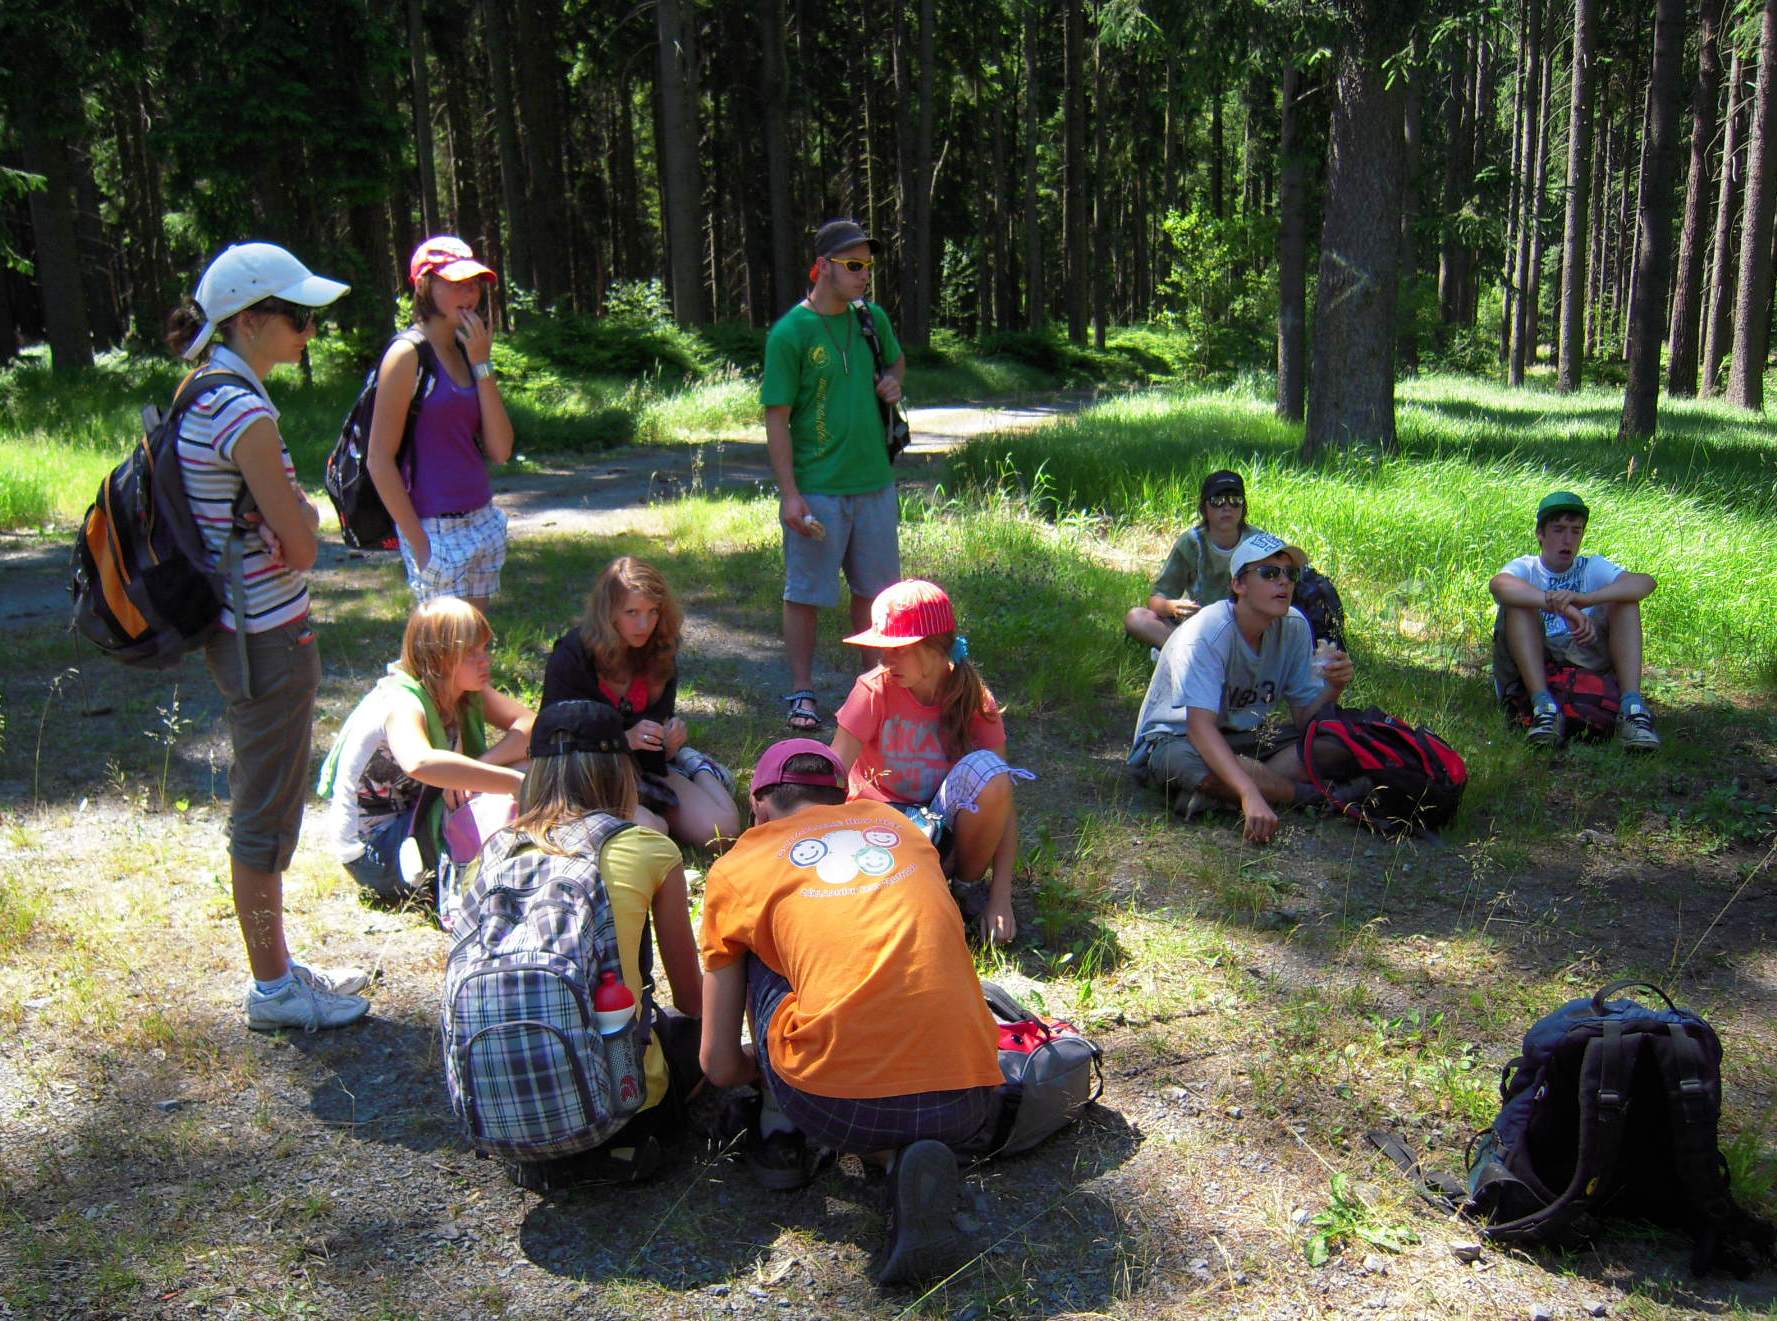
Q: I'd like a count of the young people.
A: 11